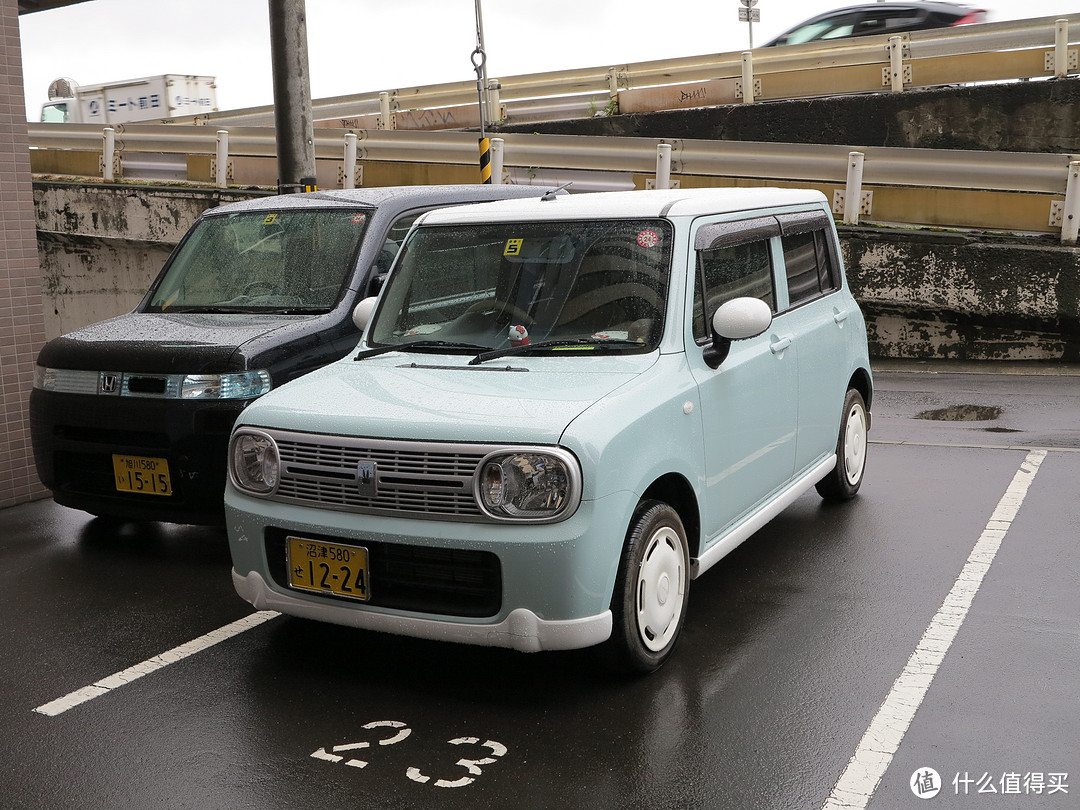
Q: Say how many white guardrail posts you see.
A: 13